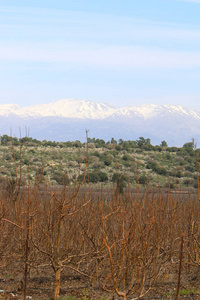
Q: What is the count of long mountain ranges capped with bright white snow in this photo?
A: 1